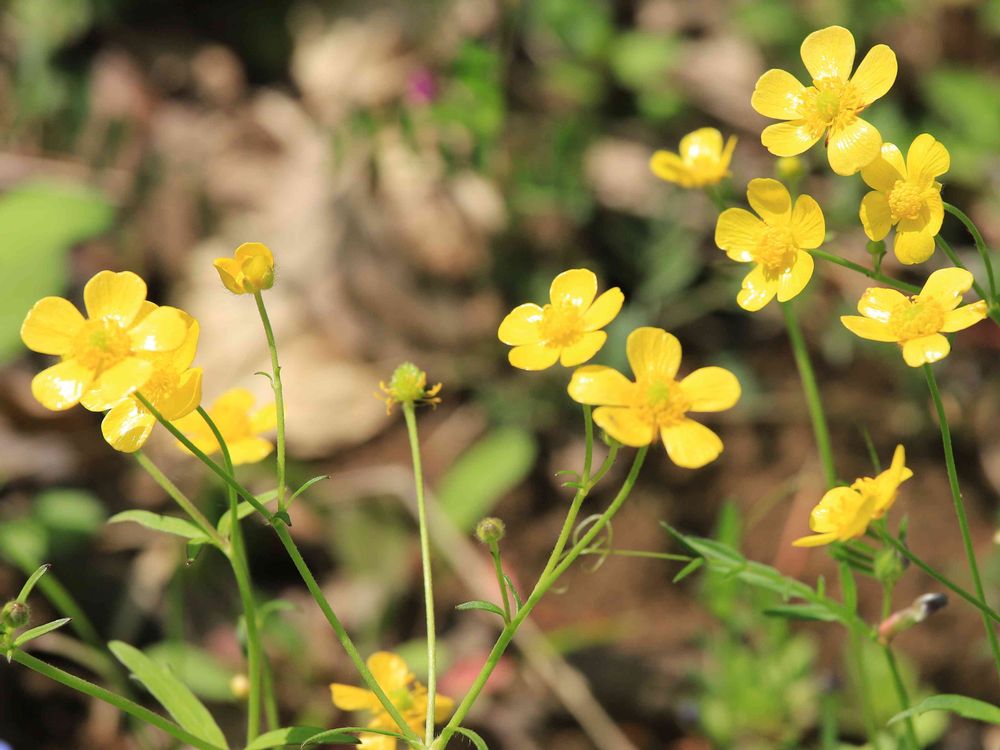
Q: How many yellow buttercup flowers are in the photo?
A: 14